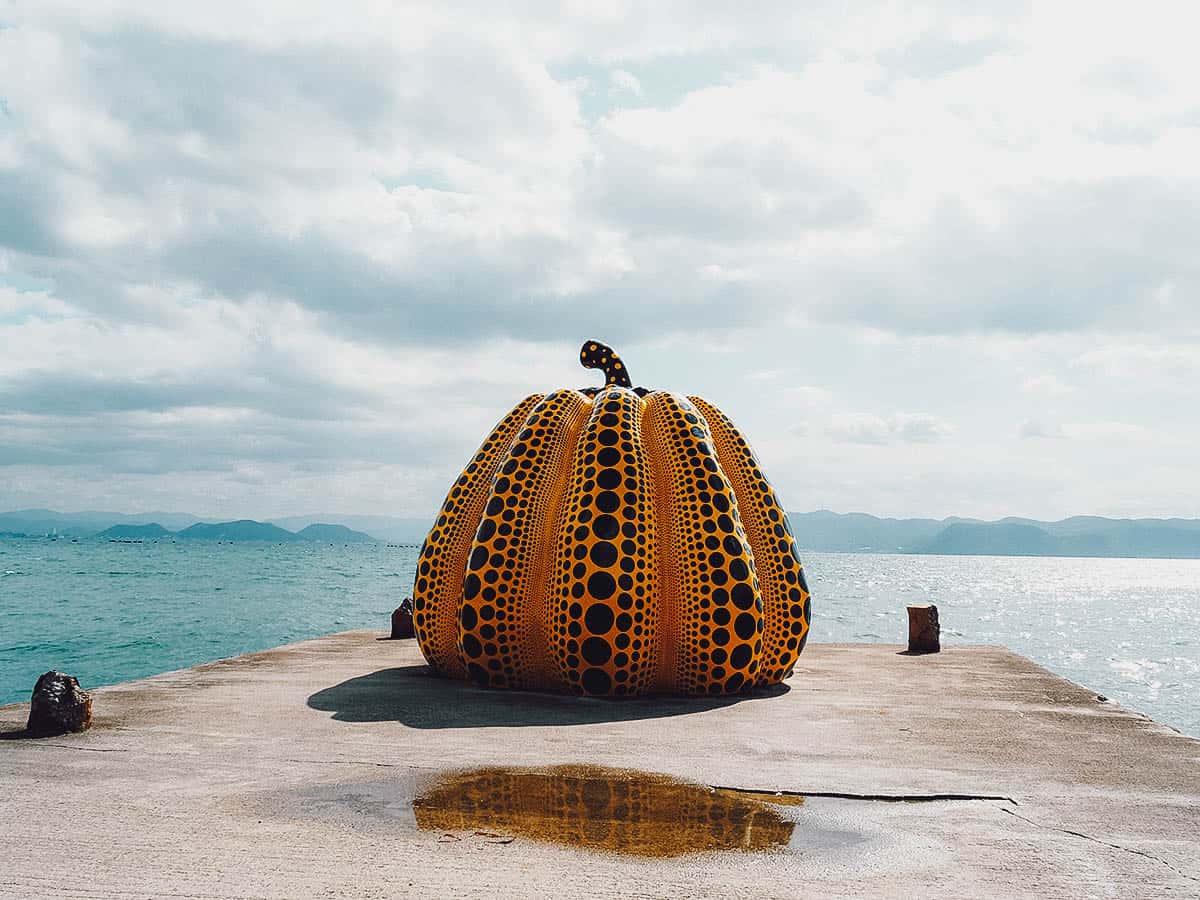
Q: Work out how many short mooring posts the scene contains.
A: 3